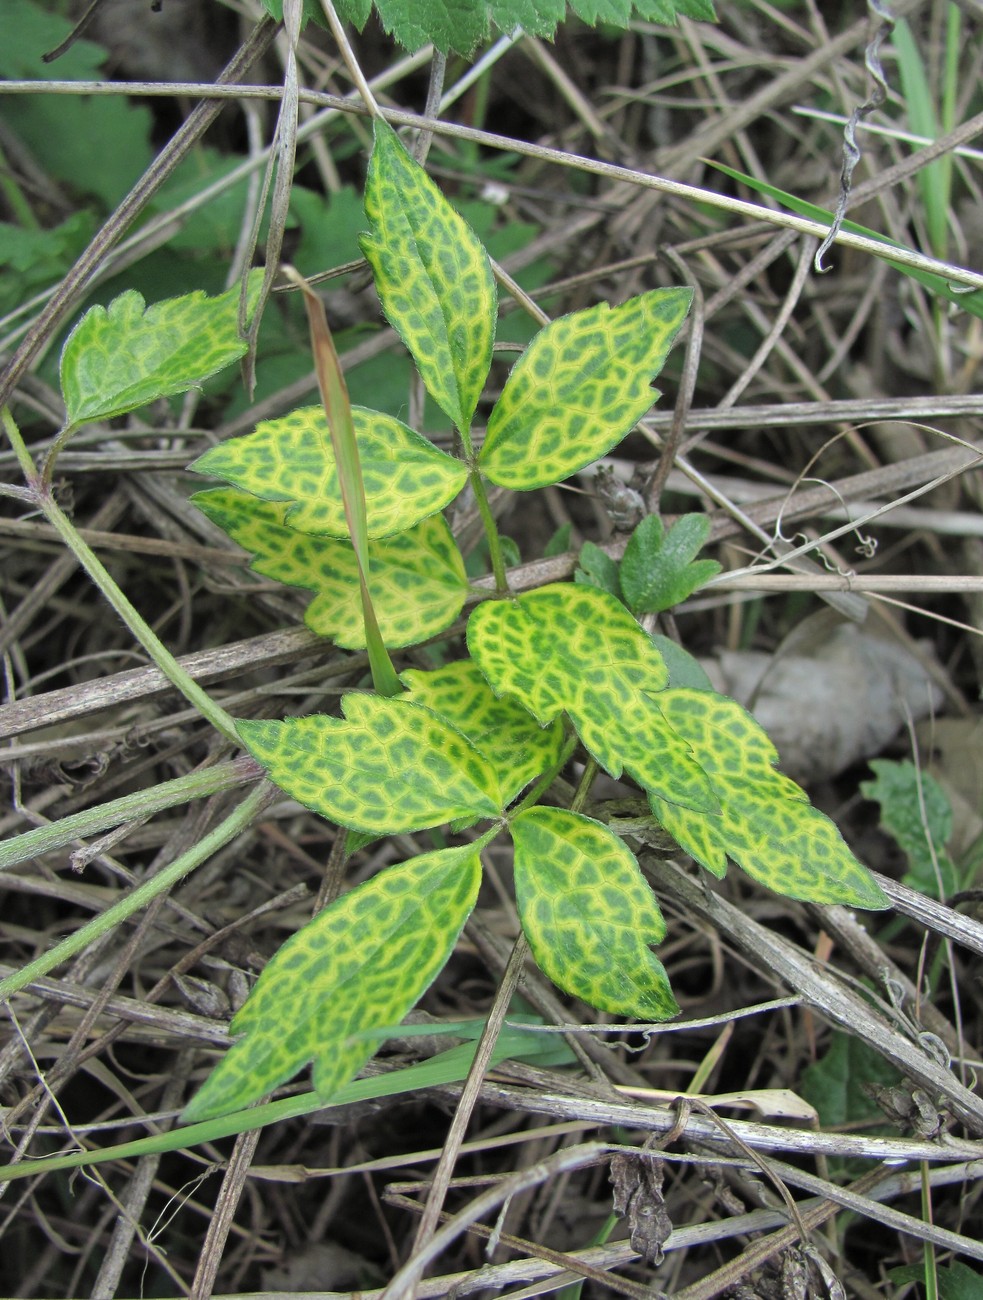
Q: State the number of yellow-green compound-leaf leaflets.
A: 11